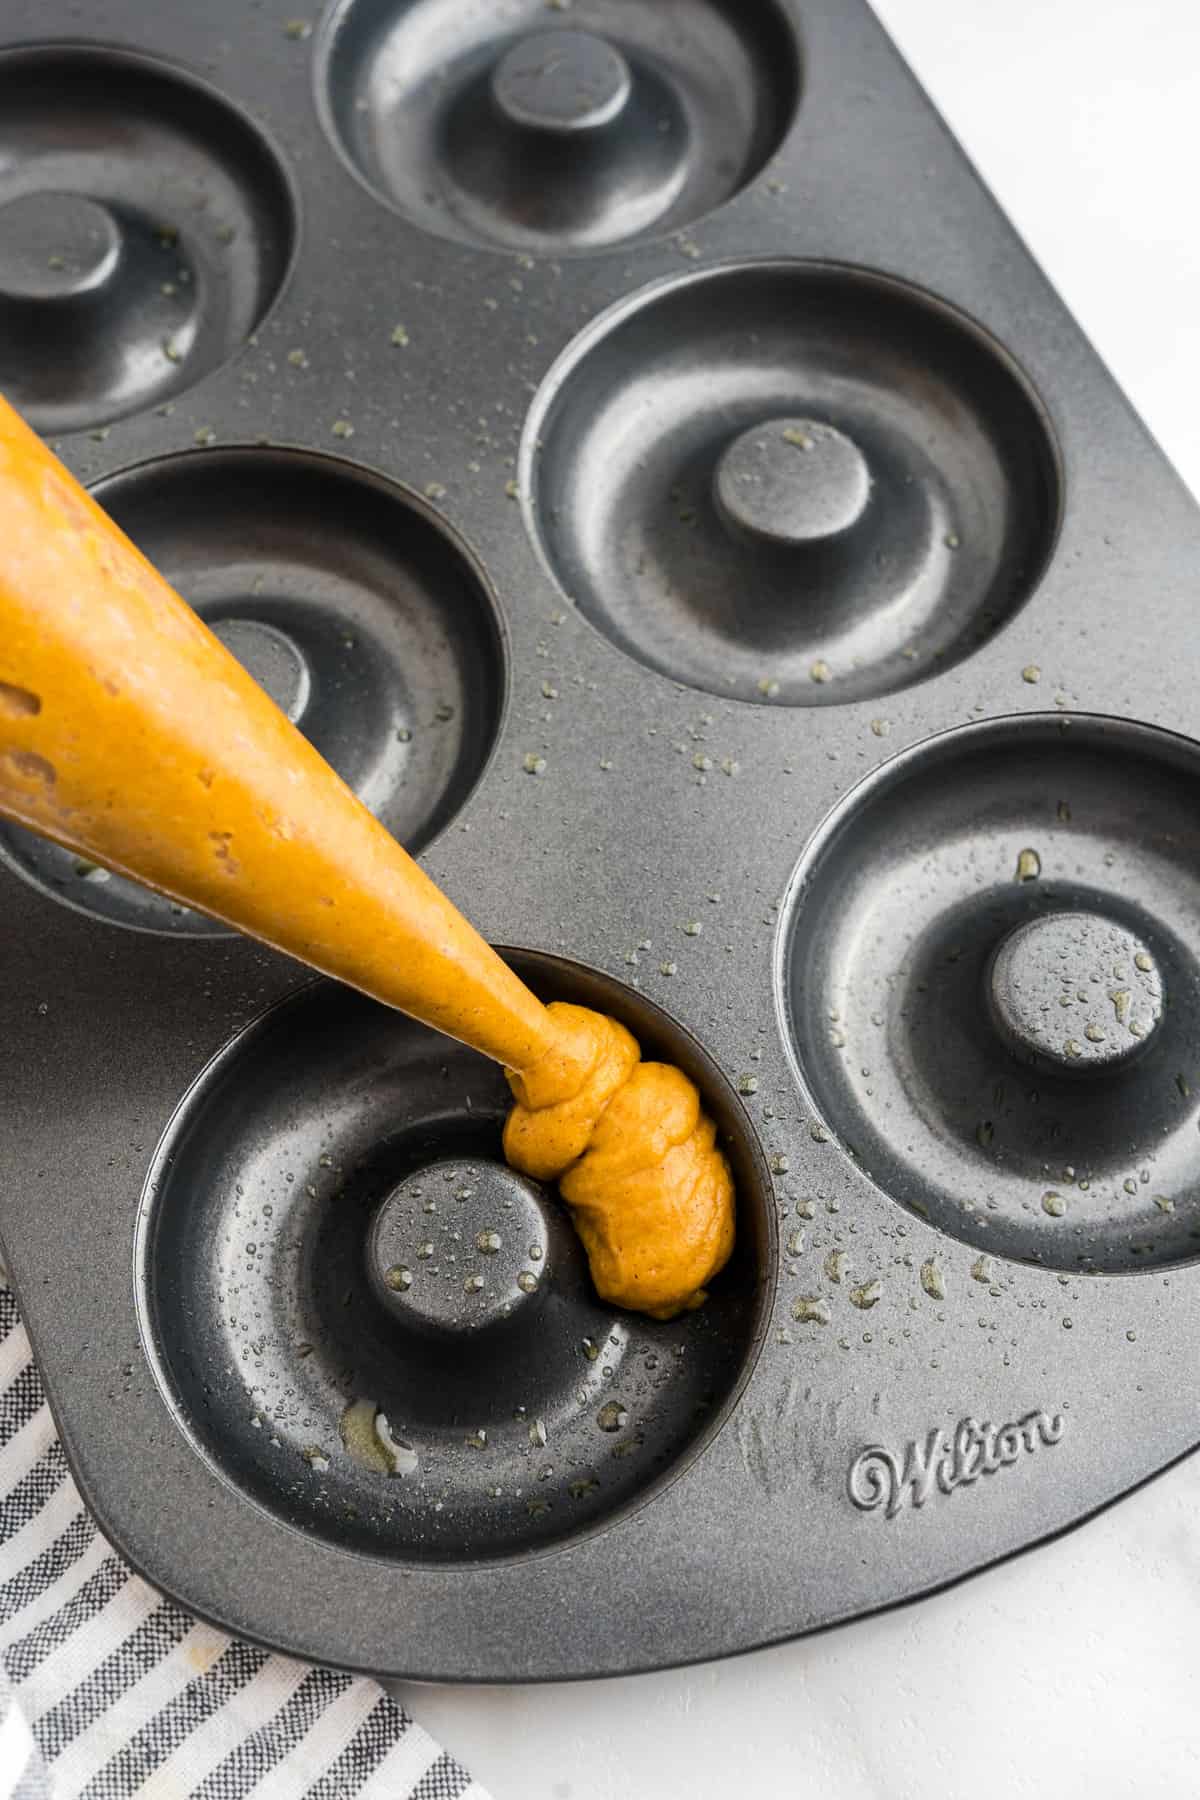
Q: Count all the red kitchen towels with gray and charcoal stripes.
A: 0